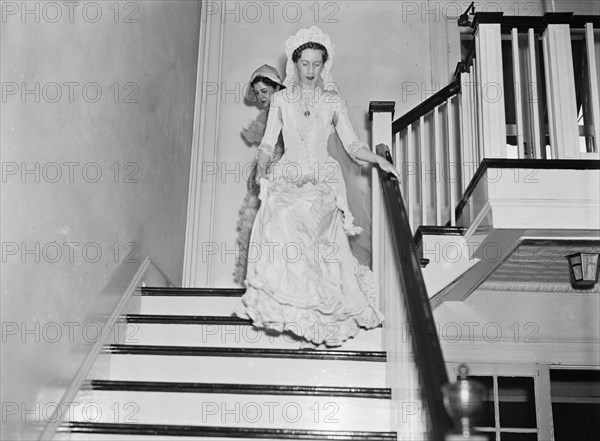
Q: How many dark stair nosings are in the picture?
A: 5